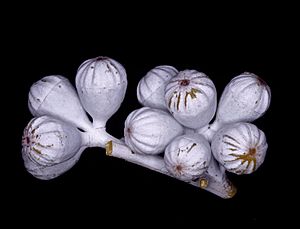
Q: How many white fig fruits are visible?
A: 10